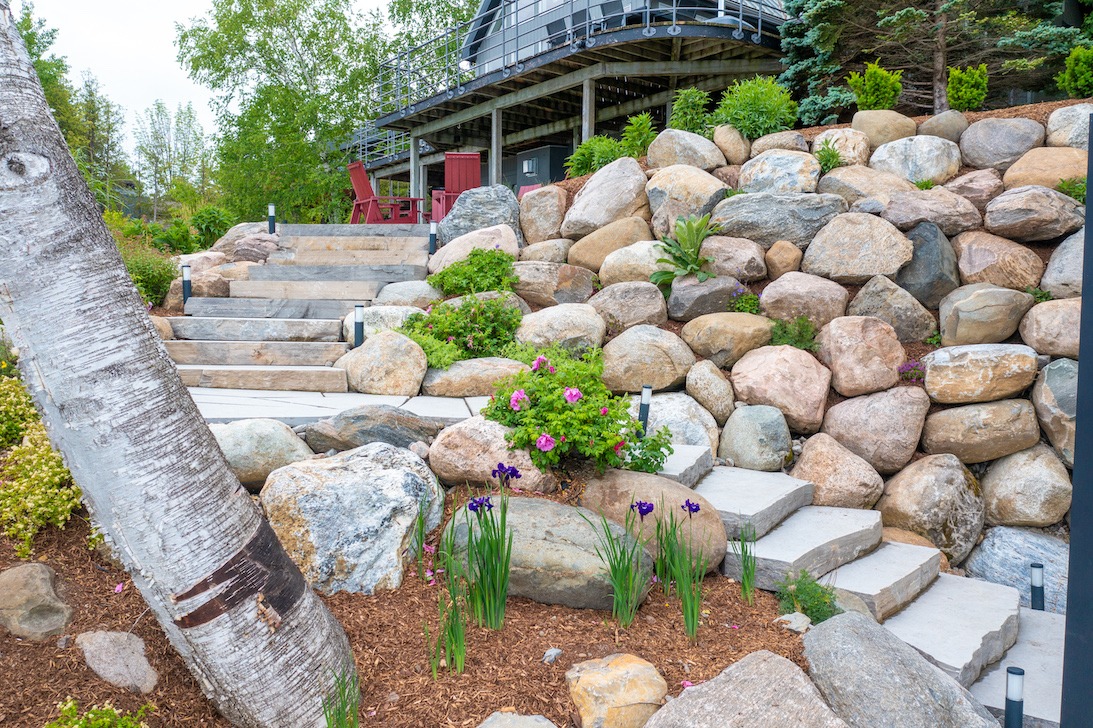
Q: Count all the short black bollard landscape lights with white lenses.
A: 7